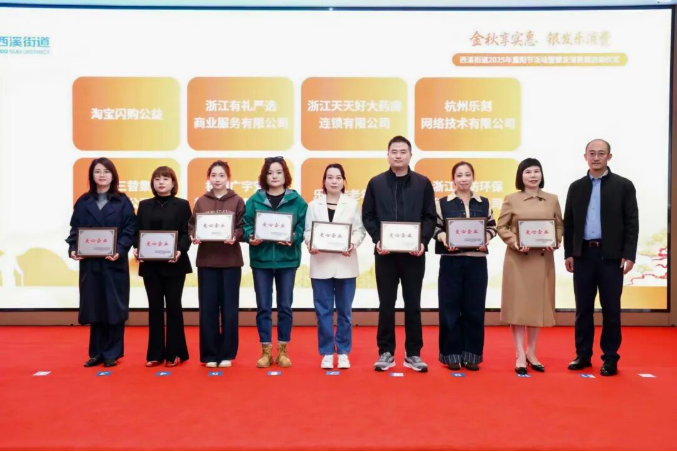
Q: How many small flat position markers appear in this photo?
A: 11